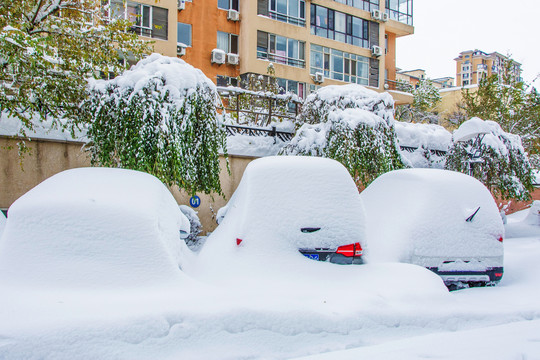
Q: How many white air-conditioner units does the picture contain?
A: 9